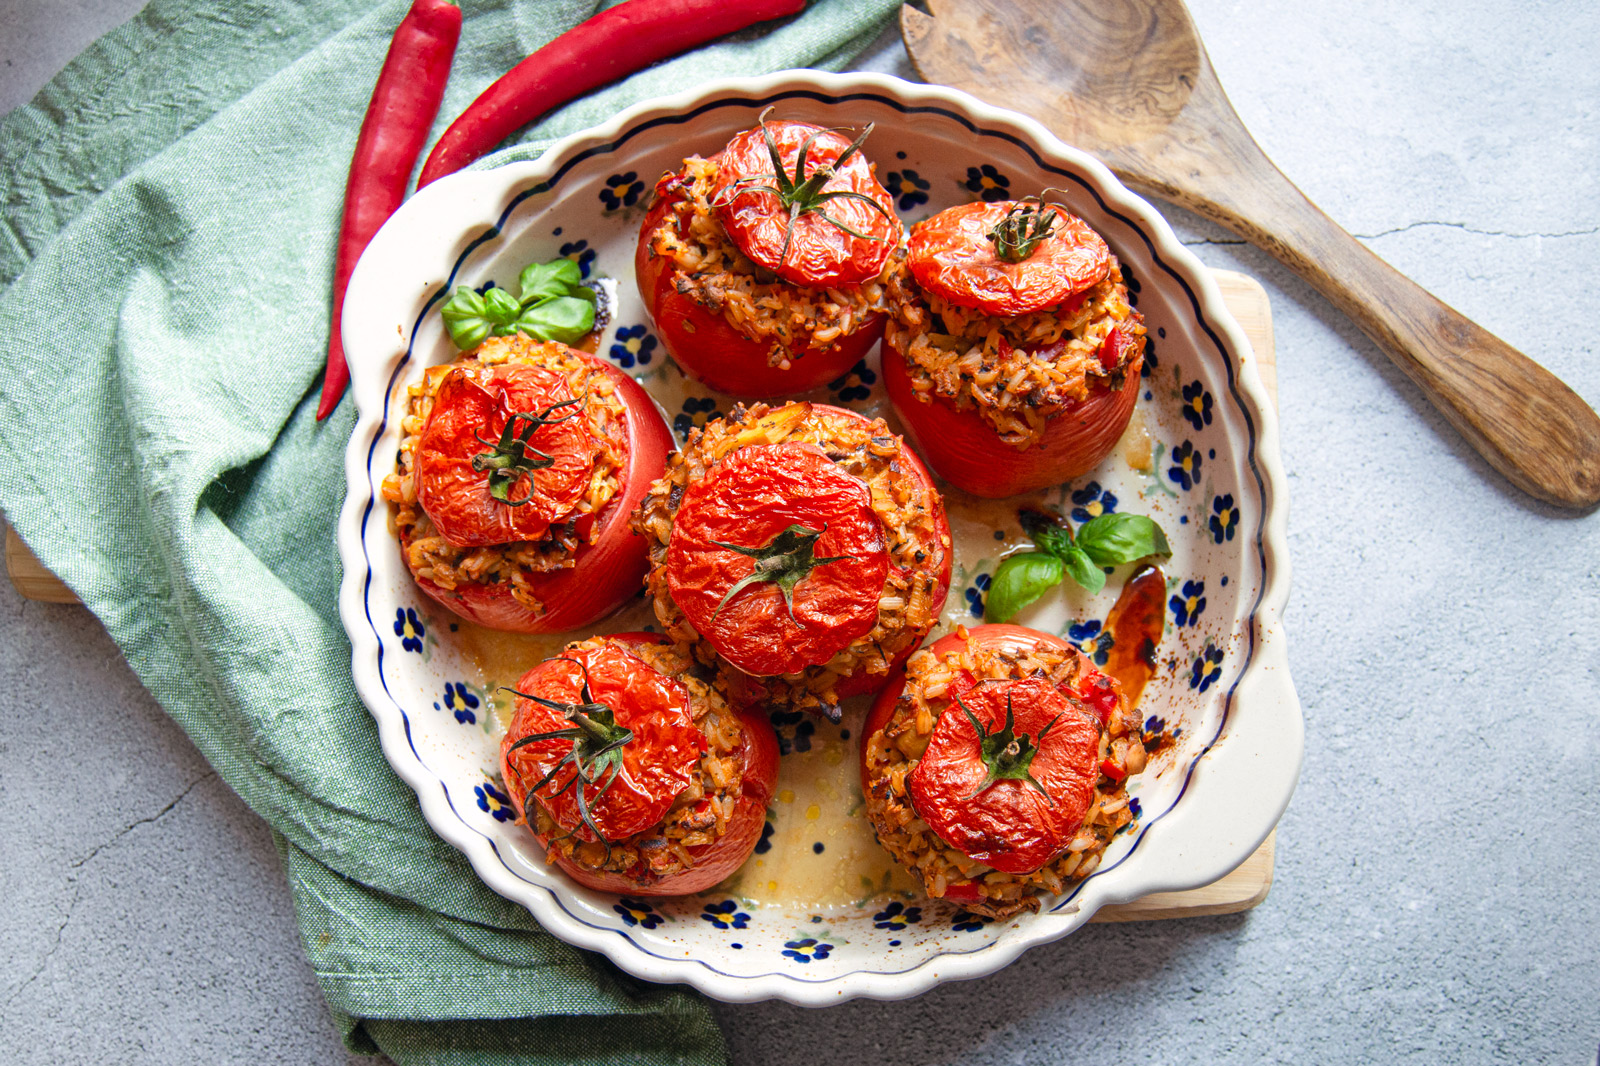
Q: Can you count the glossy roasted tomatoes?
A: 6